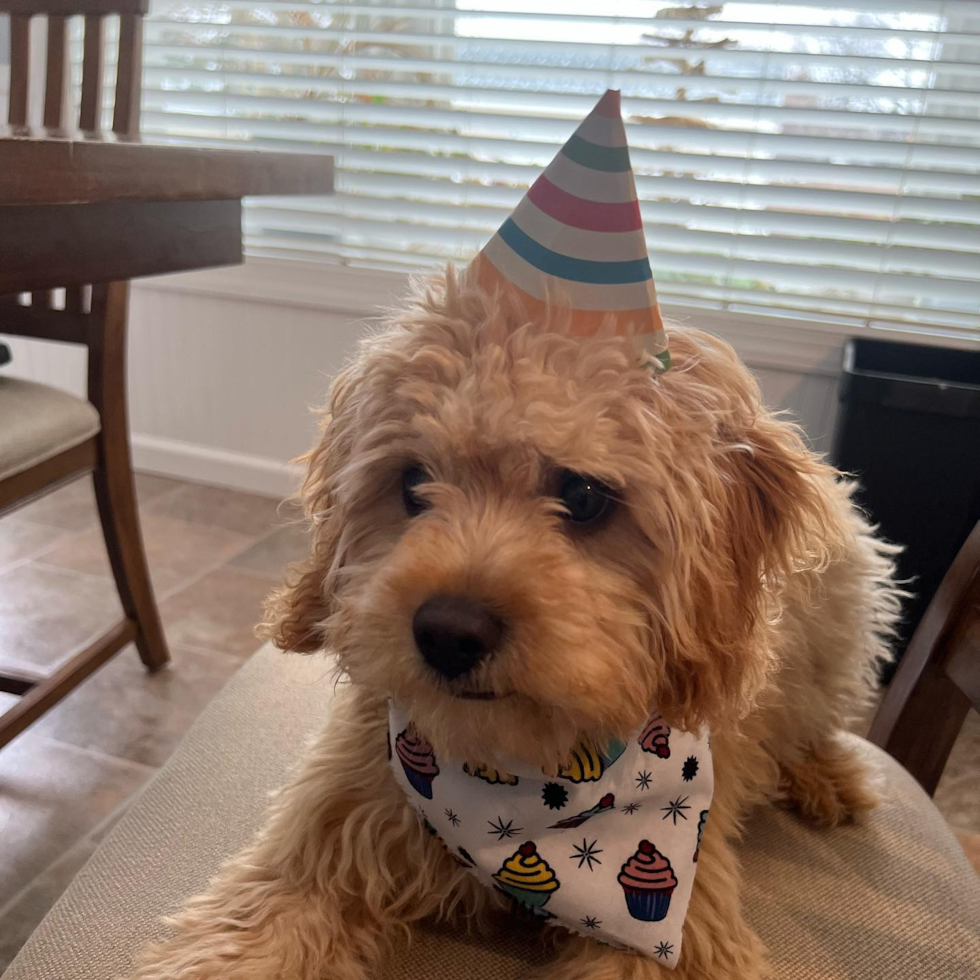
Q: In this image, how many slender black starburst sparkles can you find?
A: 8